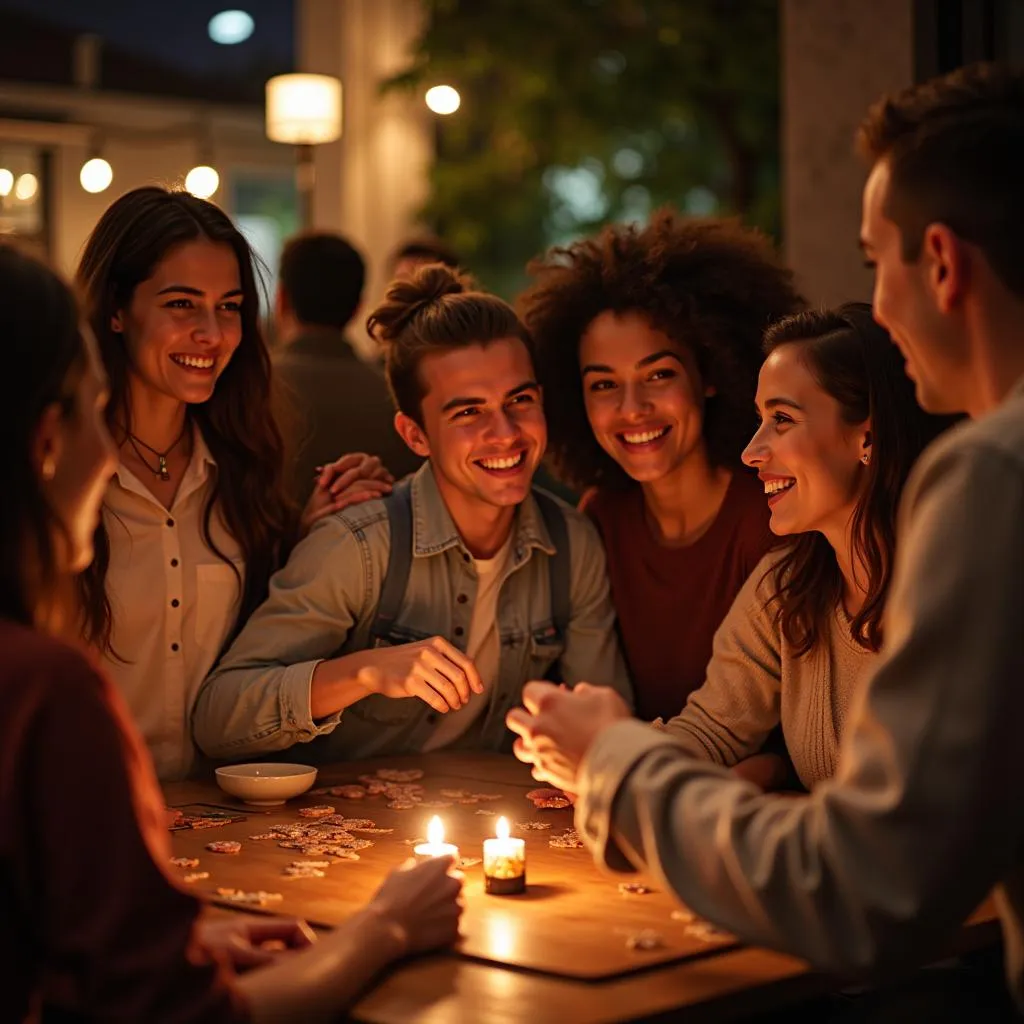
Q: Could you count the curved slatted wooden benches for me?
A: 0